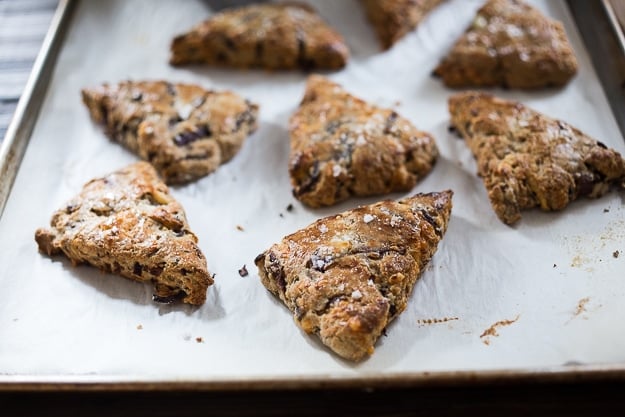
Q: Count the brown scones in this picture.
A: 8